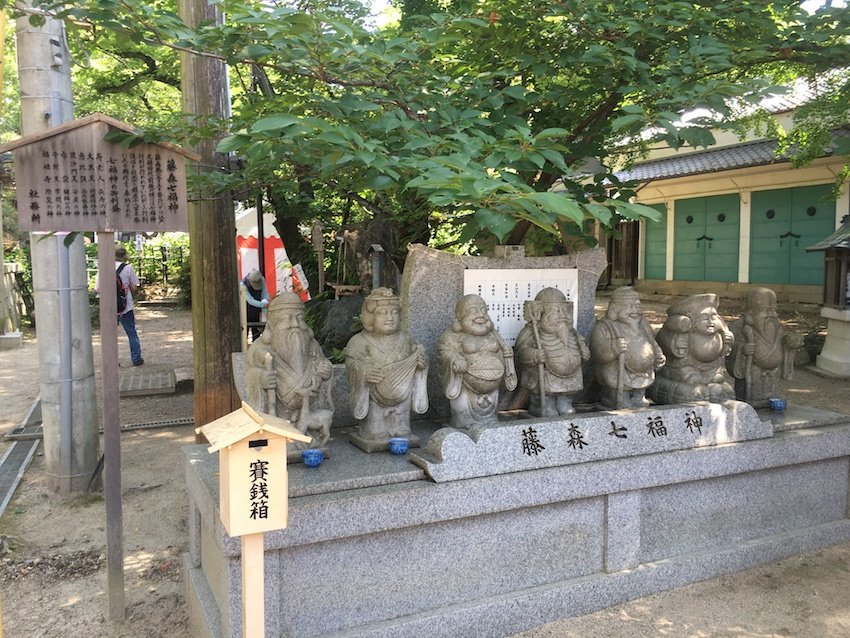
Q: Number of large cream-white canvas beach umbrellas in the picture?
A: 0